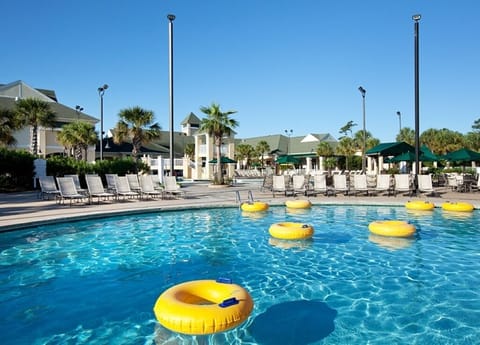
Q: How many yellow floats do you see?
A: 7